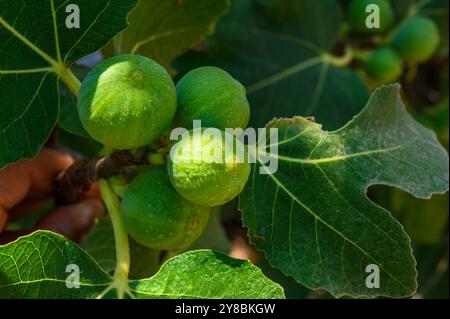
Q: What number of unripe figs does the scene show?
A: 7